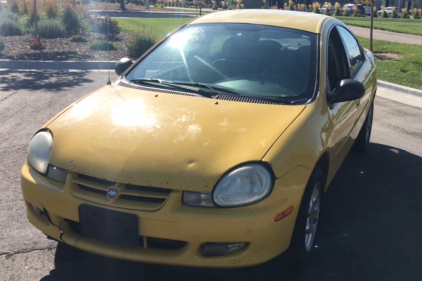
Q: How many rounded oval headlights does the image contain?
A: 2